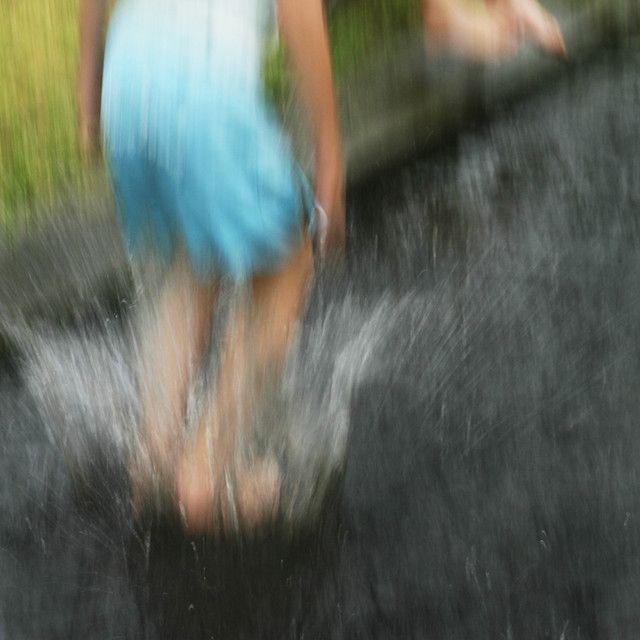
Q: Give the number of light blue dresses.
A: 1